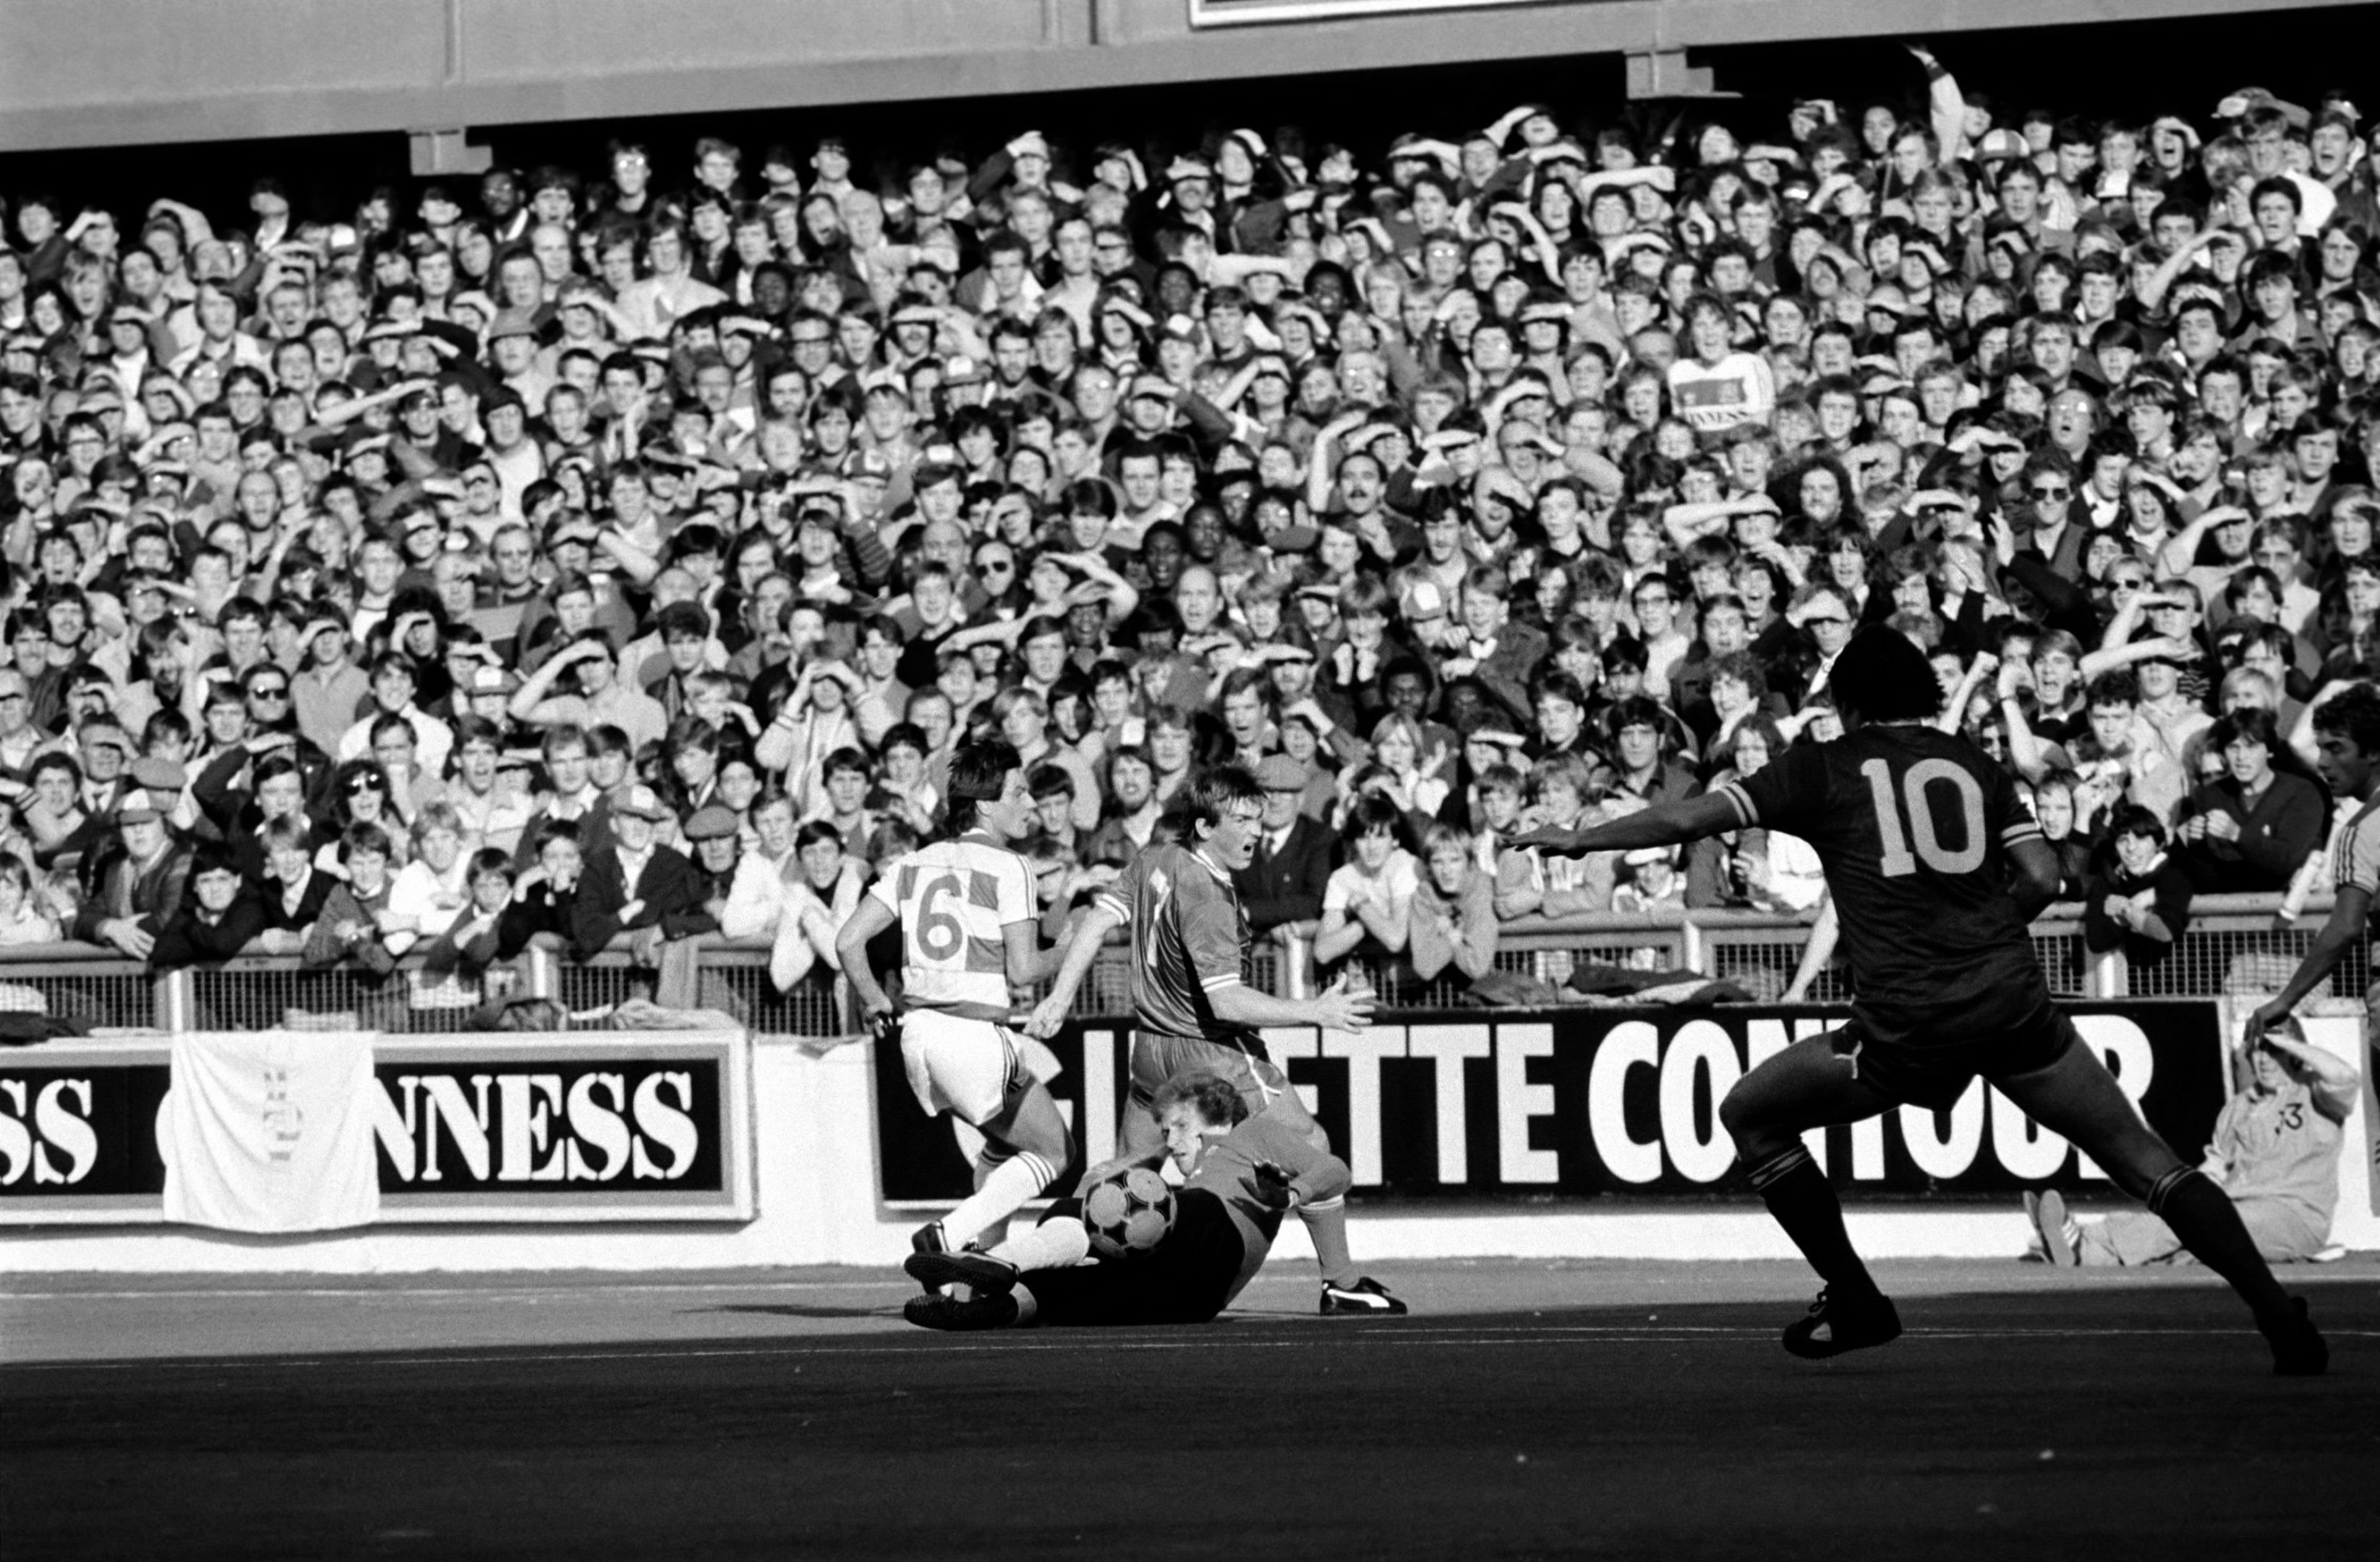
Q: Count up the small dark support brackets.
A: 2